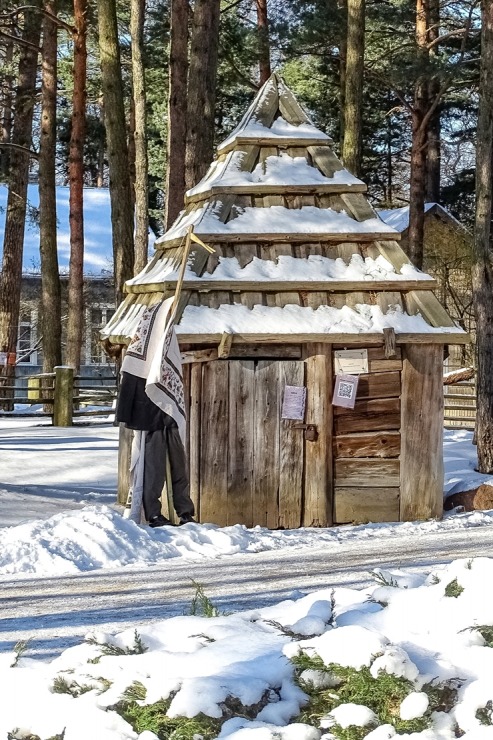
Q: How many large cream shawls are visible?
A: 1